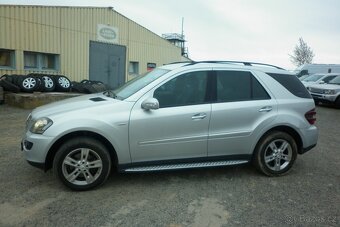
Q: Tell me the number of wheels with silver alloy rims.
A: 5